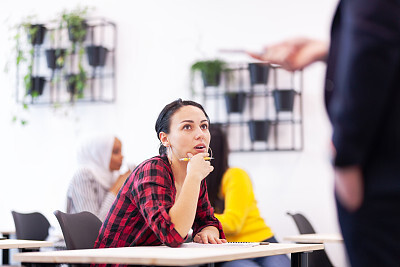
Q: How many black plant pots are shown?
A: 11